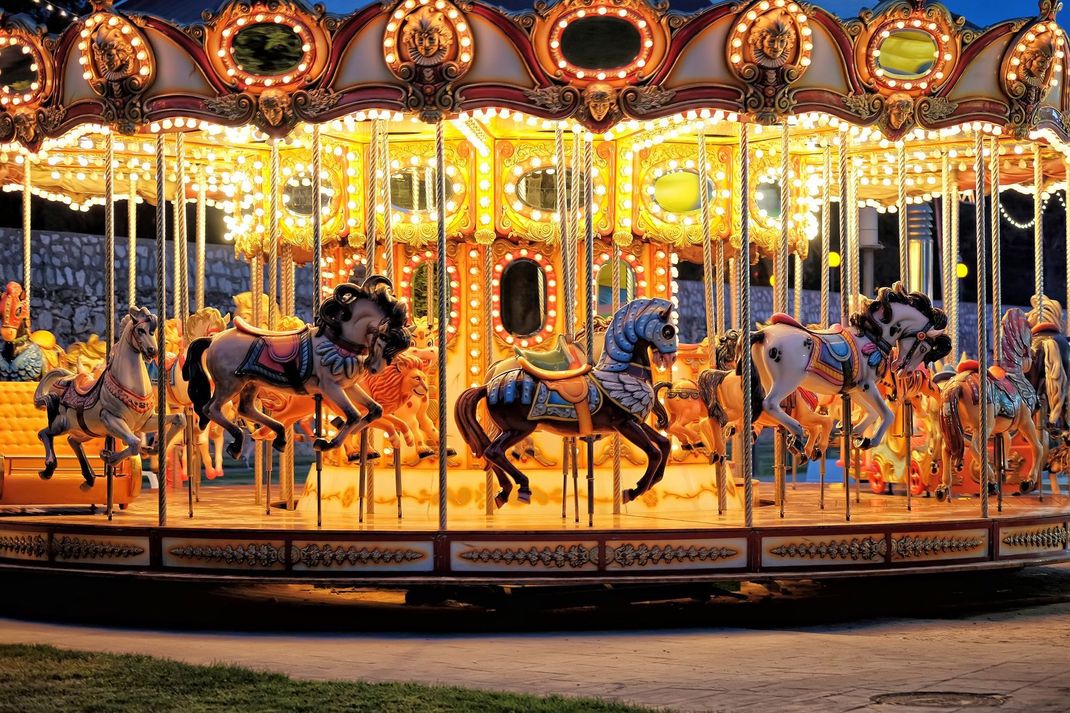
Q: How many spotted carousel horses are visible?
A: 1